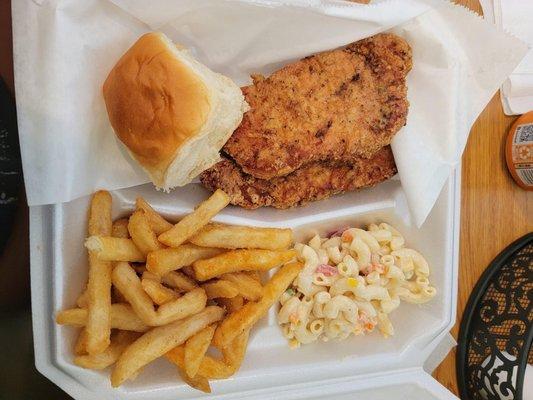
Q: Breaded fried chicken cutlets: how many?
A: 2